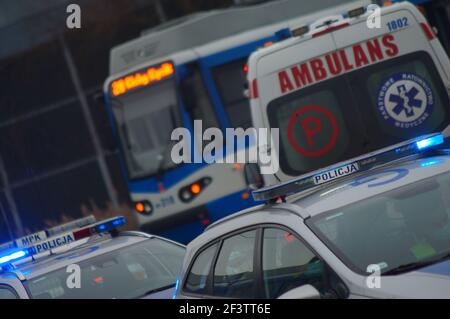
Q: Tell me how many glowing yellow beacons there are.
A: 0